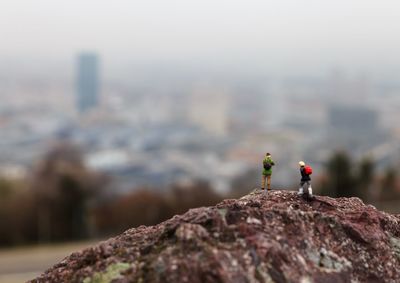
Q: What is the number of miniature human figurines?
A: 2